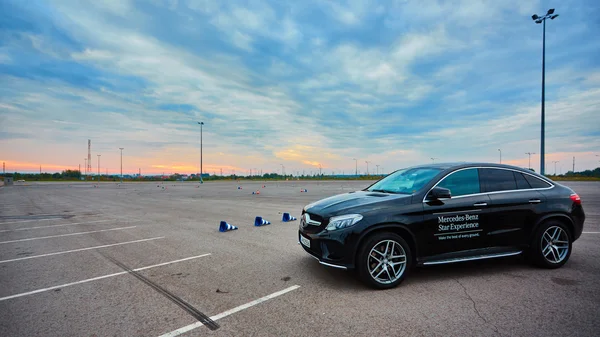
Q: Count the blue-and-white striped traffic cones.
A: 3